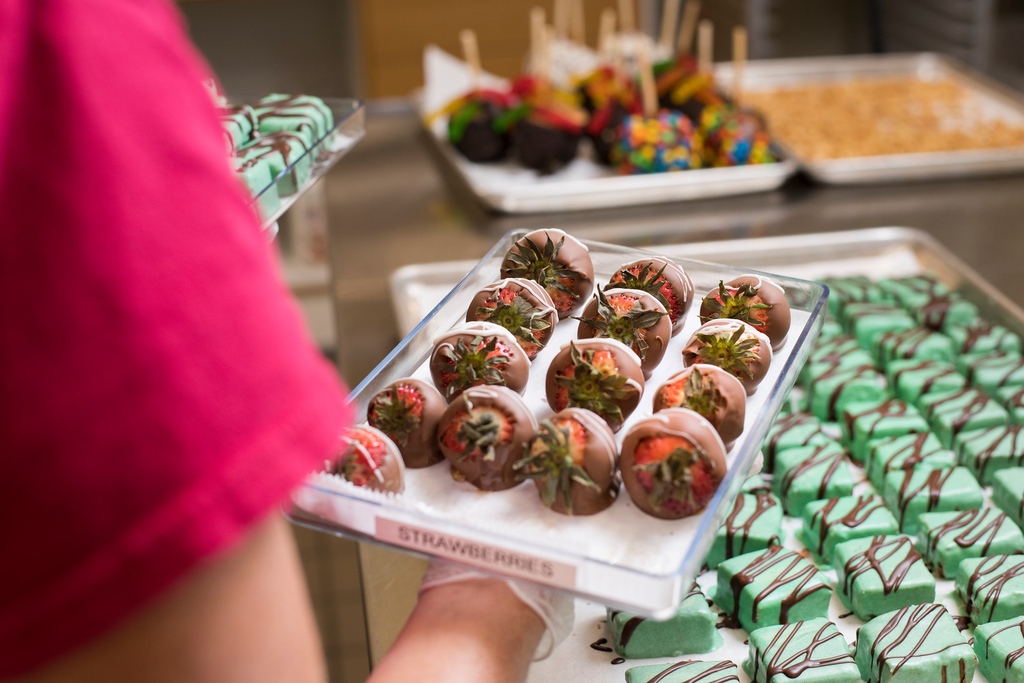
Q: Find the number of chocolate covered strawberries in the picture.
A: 14